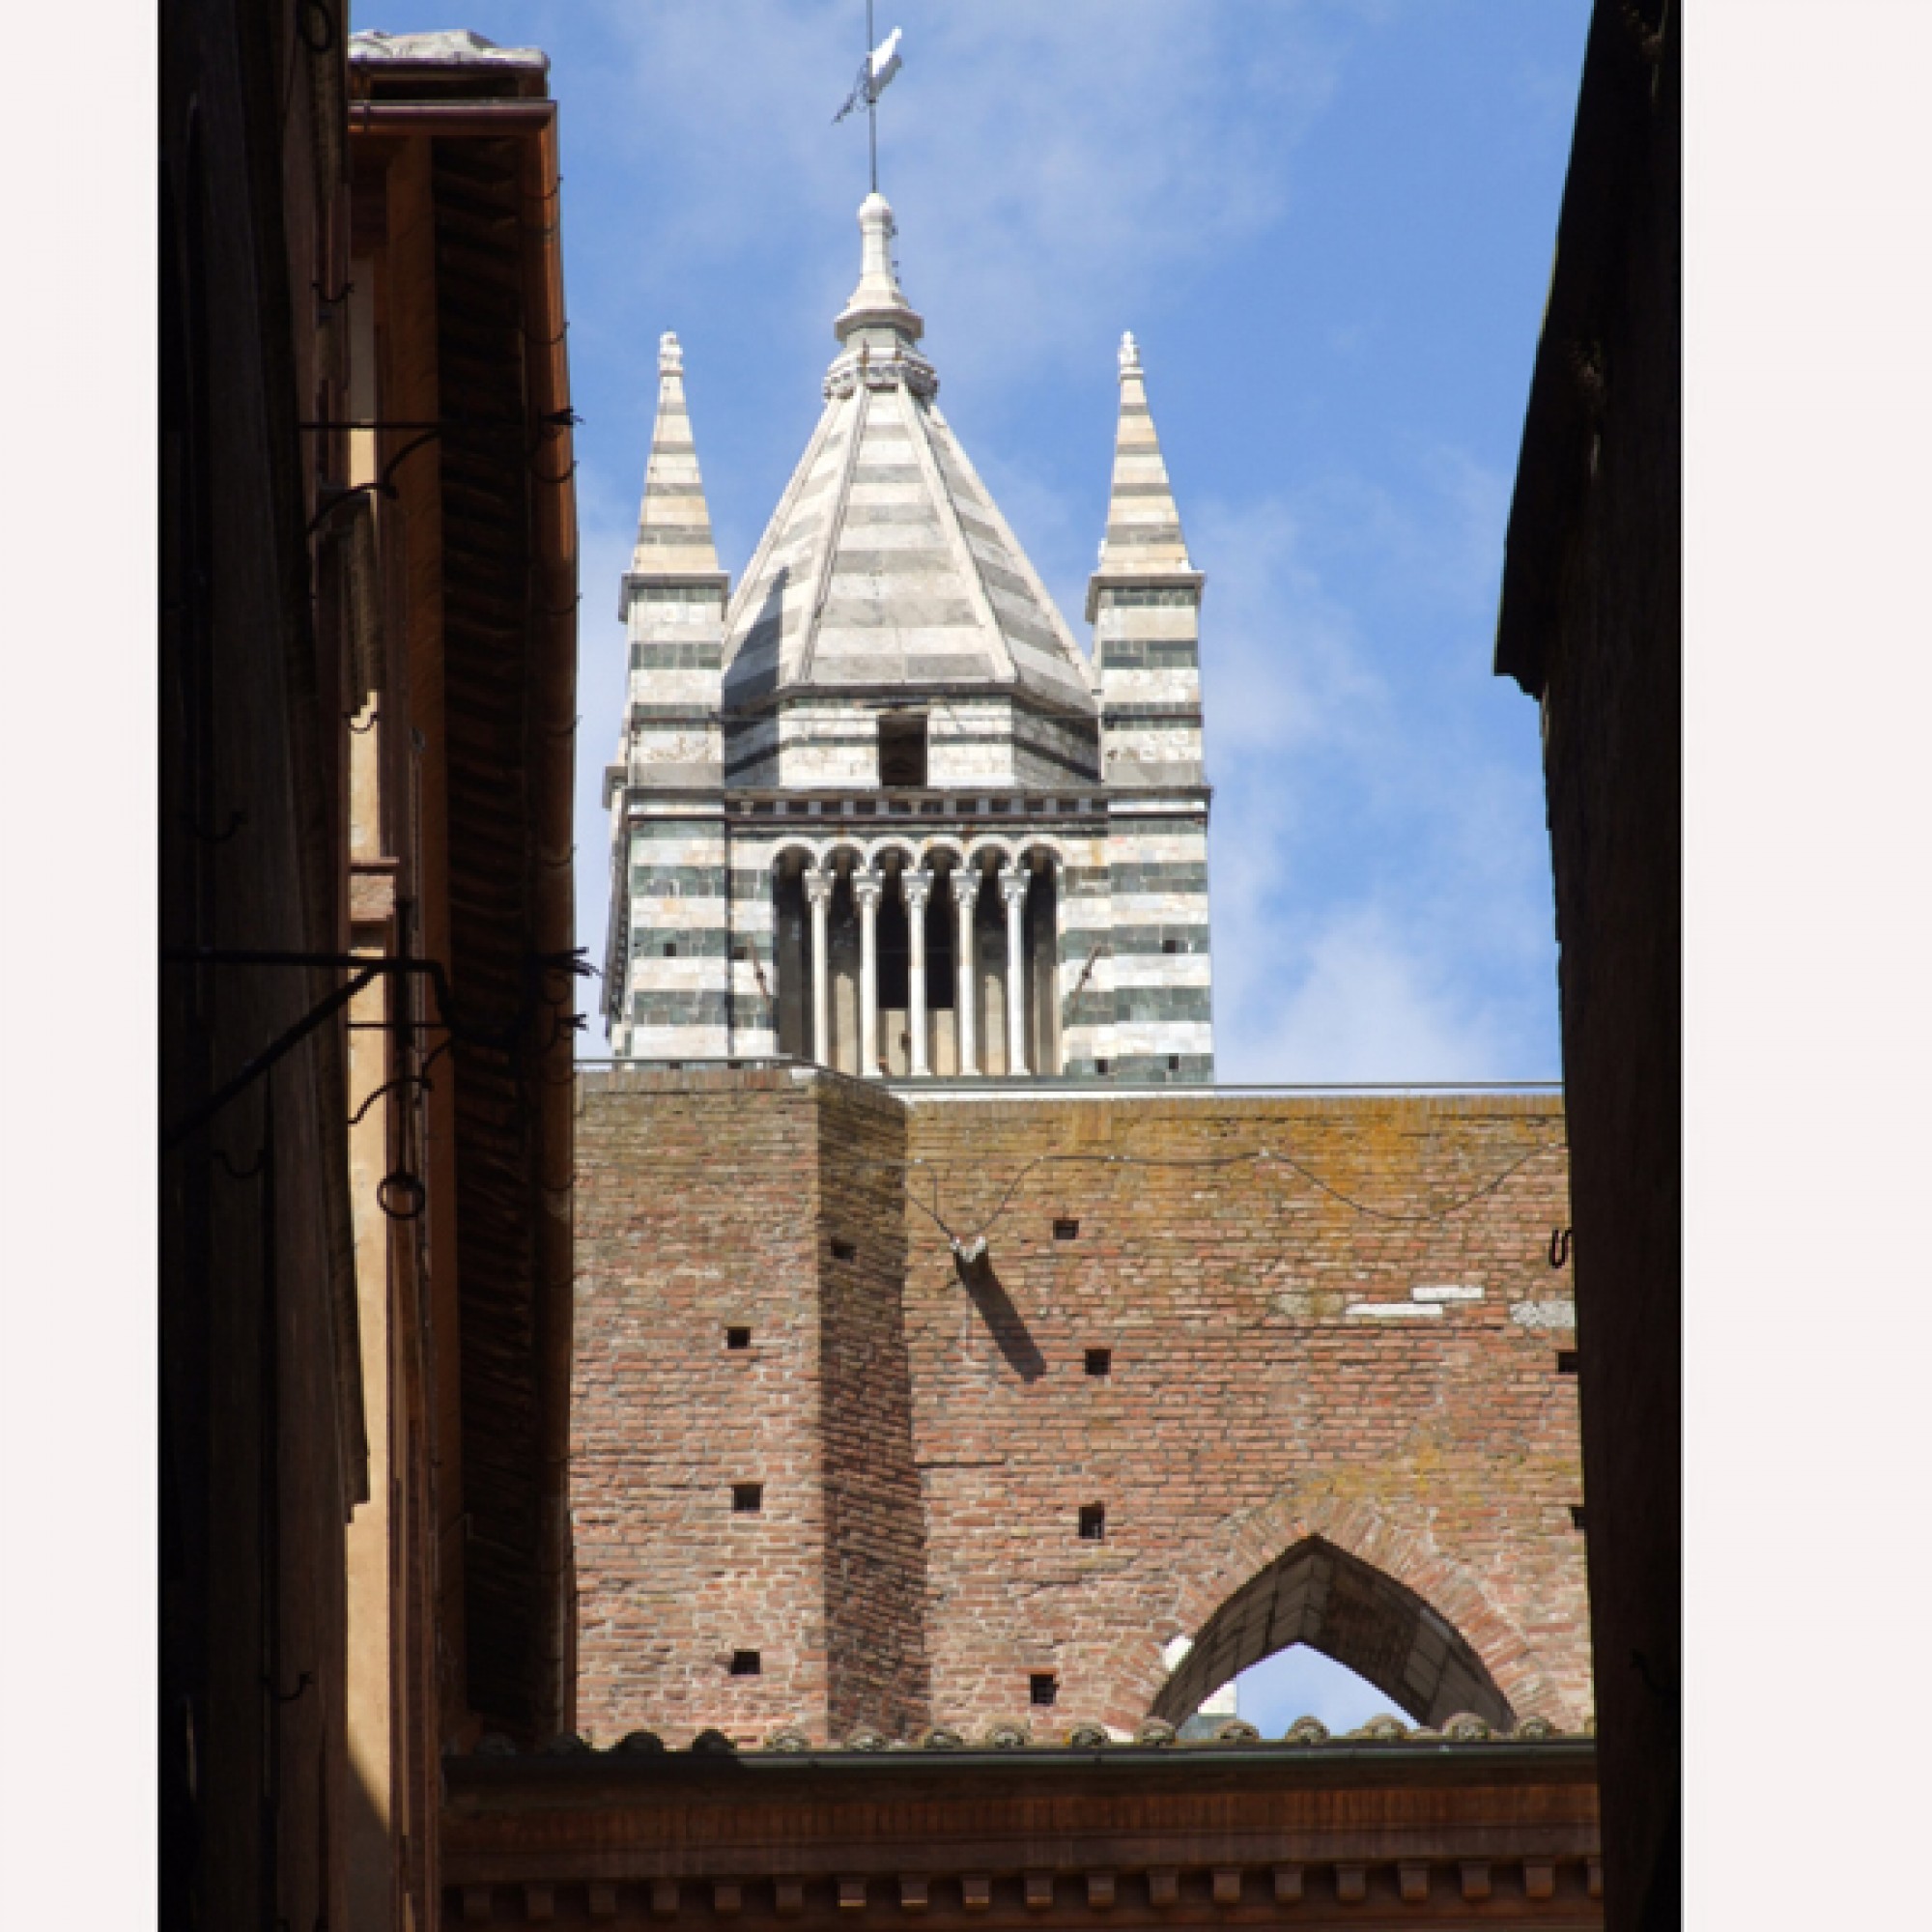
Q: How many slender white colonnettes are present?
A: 5